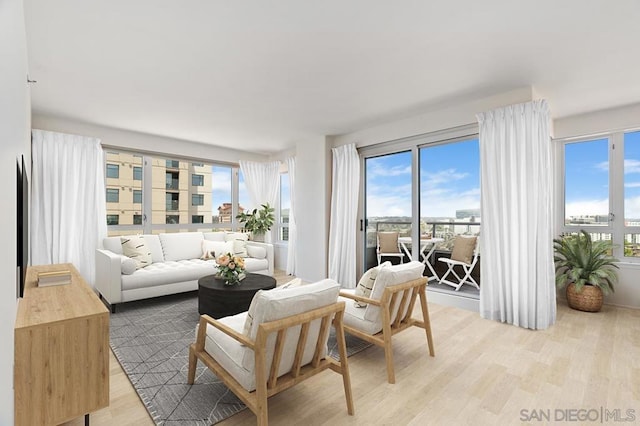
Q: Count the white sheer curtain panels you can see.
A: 5